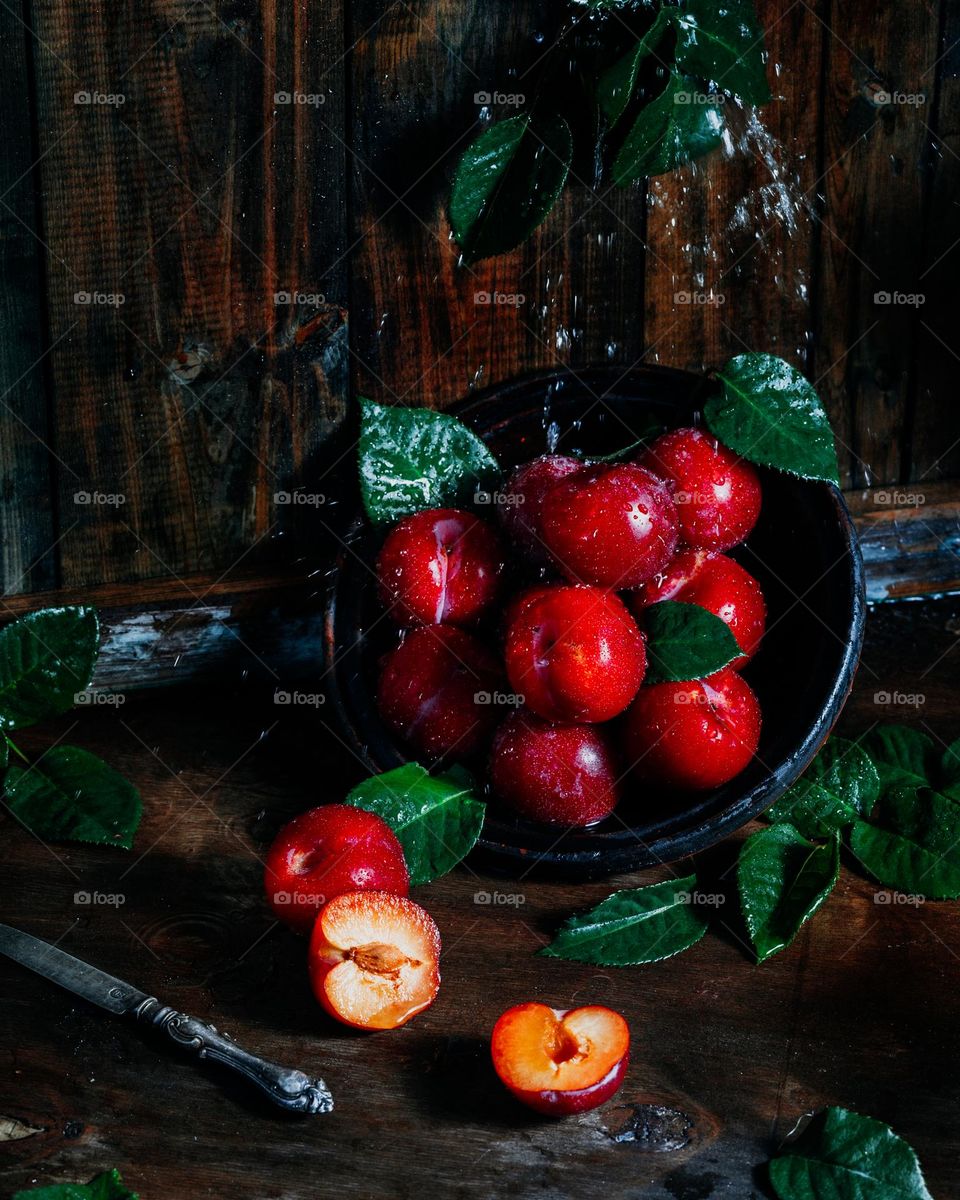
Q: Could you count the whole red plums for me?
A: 10